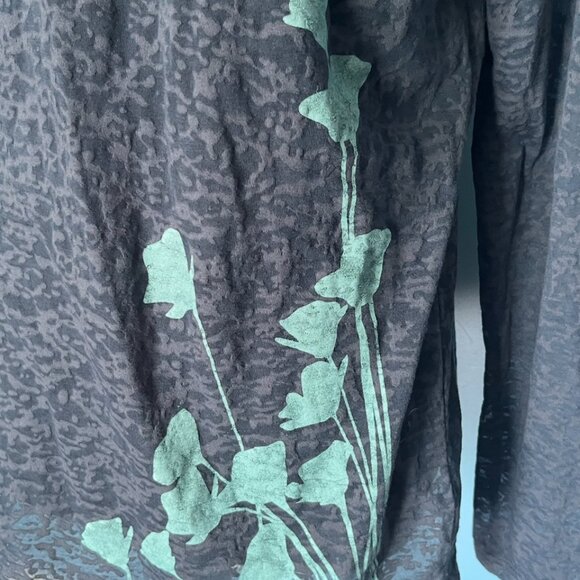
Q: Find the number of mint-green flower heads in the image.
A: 13